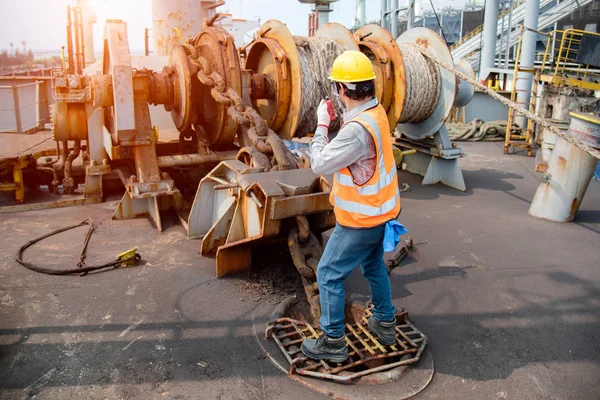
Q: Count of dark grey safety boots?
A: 2